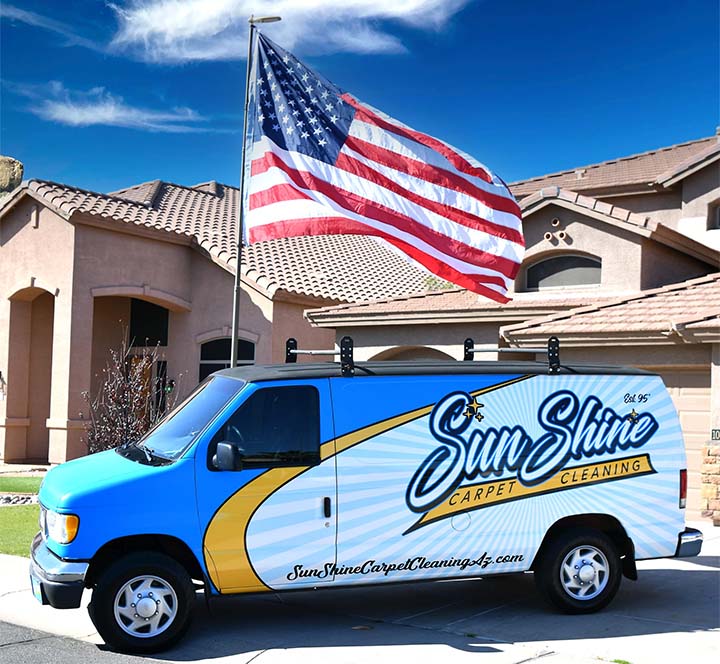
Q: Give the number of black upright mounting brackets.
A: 4